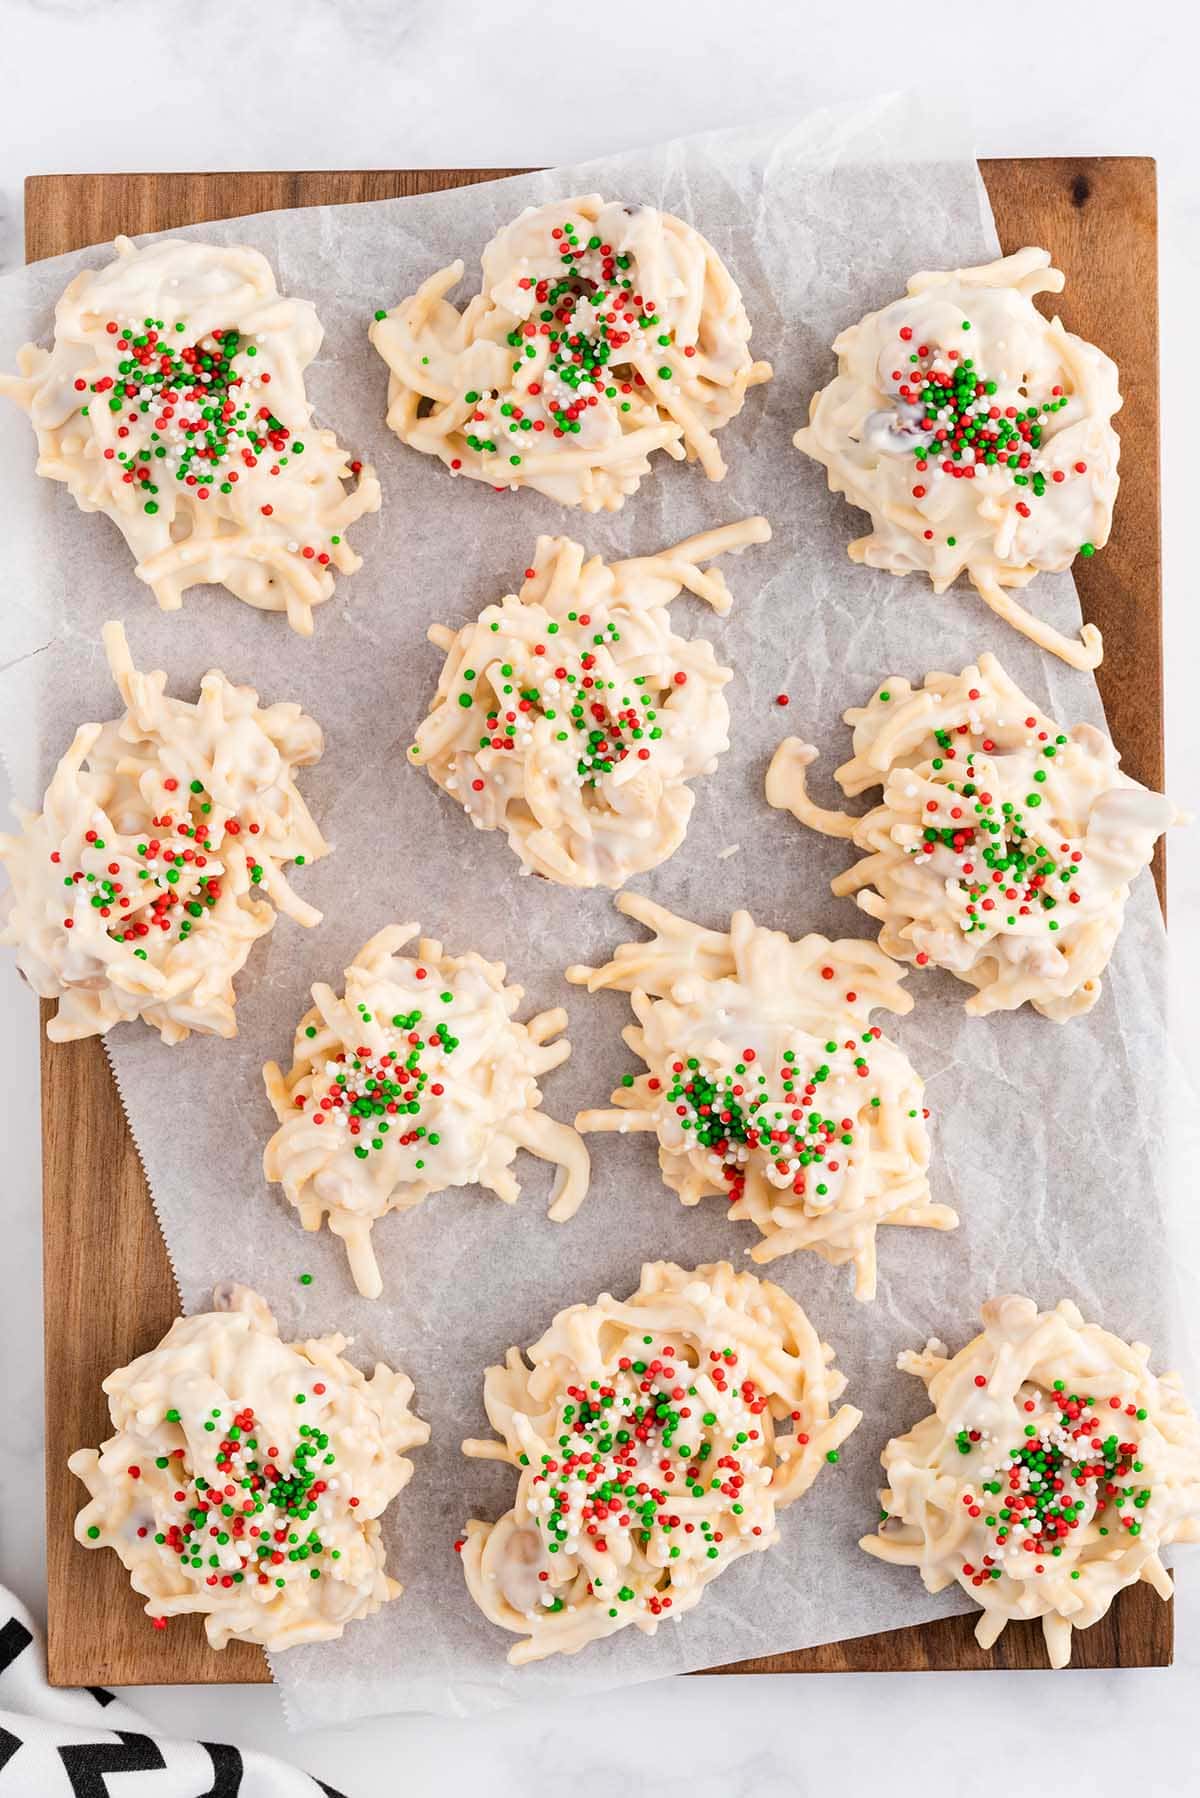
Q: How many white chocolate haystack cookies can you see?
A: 11